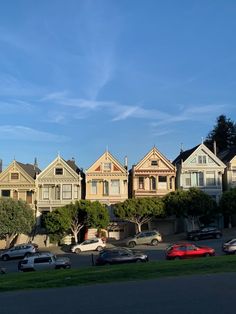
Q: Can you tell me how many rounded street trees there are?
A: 5